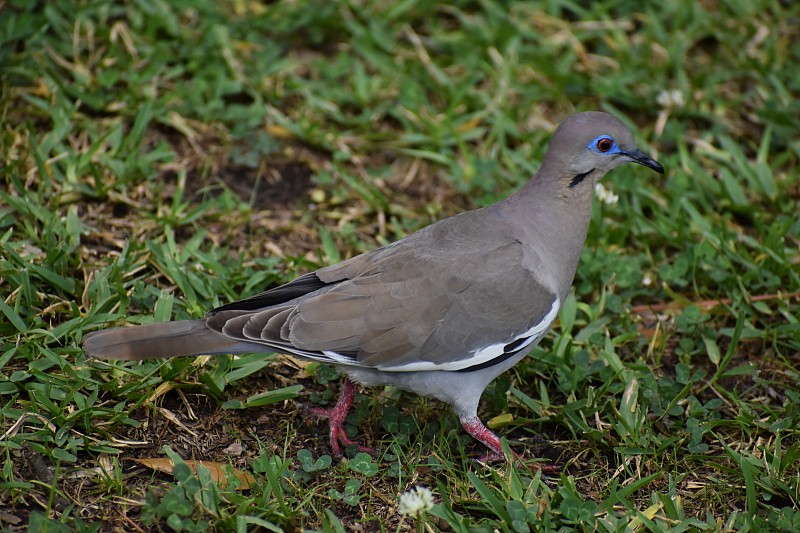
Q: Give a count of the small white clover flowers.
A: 3